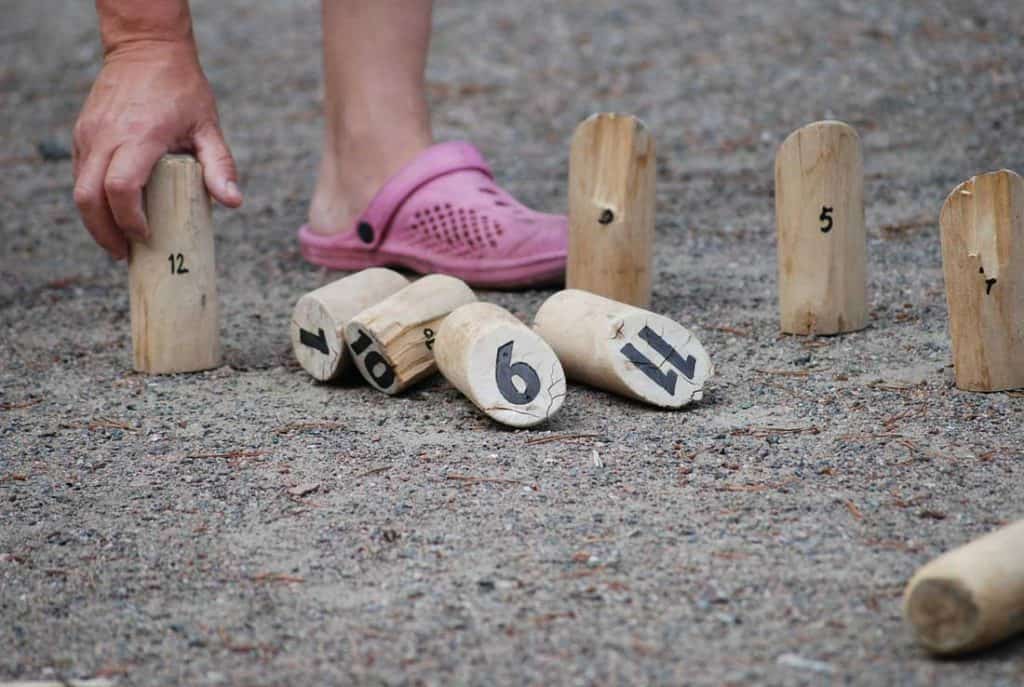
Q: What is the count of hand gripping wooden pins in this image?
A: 1